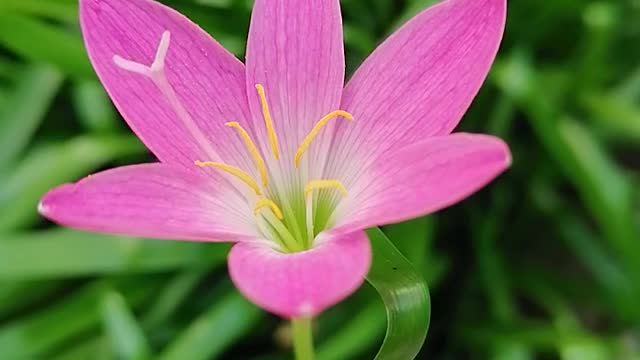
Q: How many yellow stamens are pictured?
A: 6